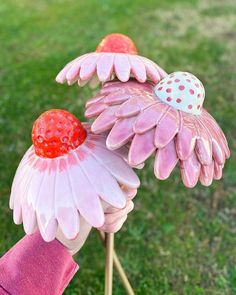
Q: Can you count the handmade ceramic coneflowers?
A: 3